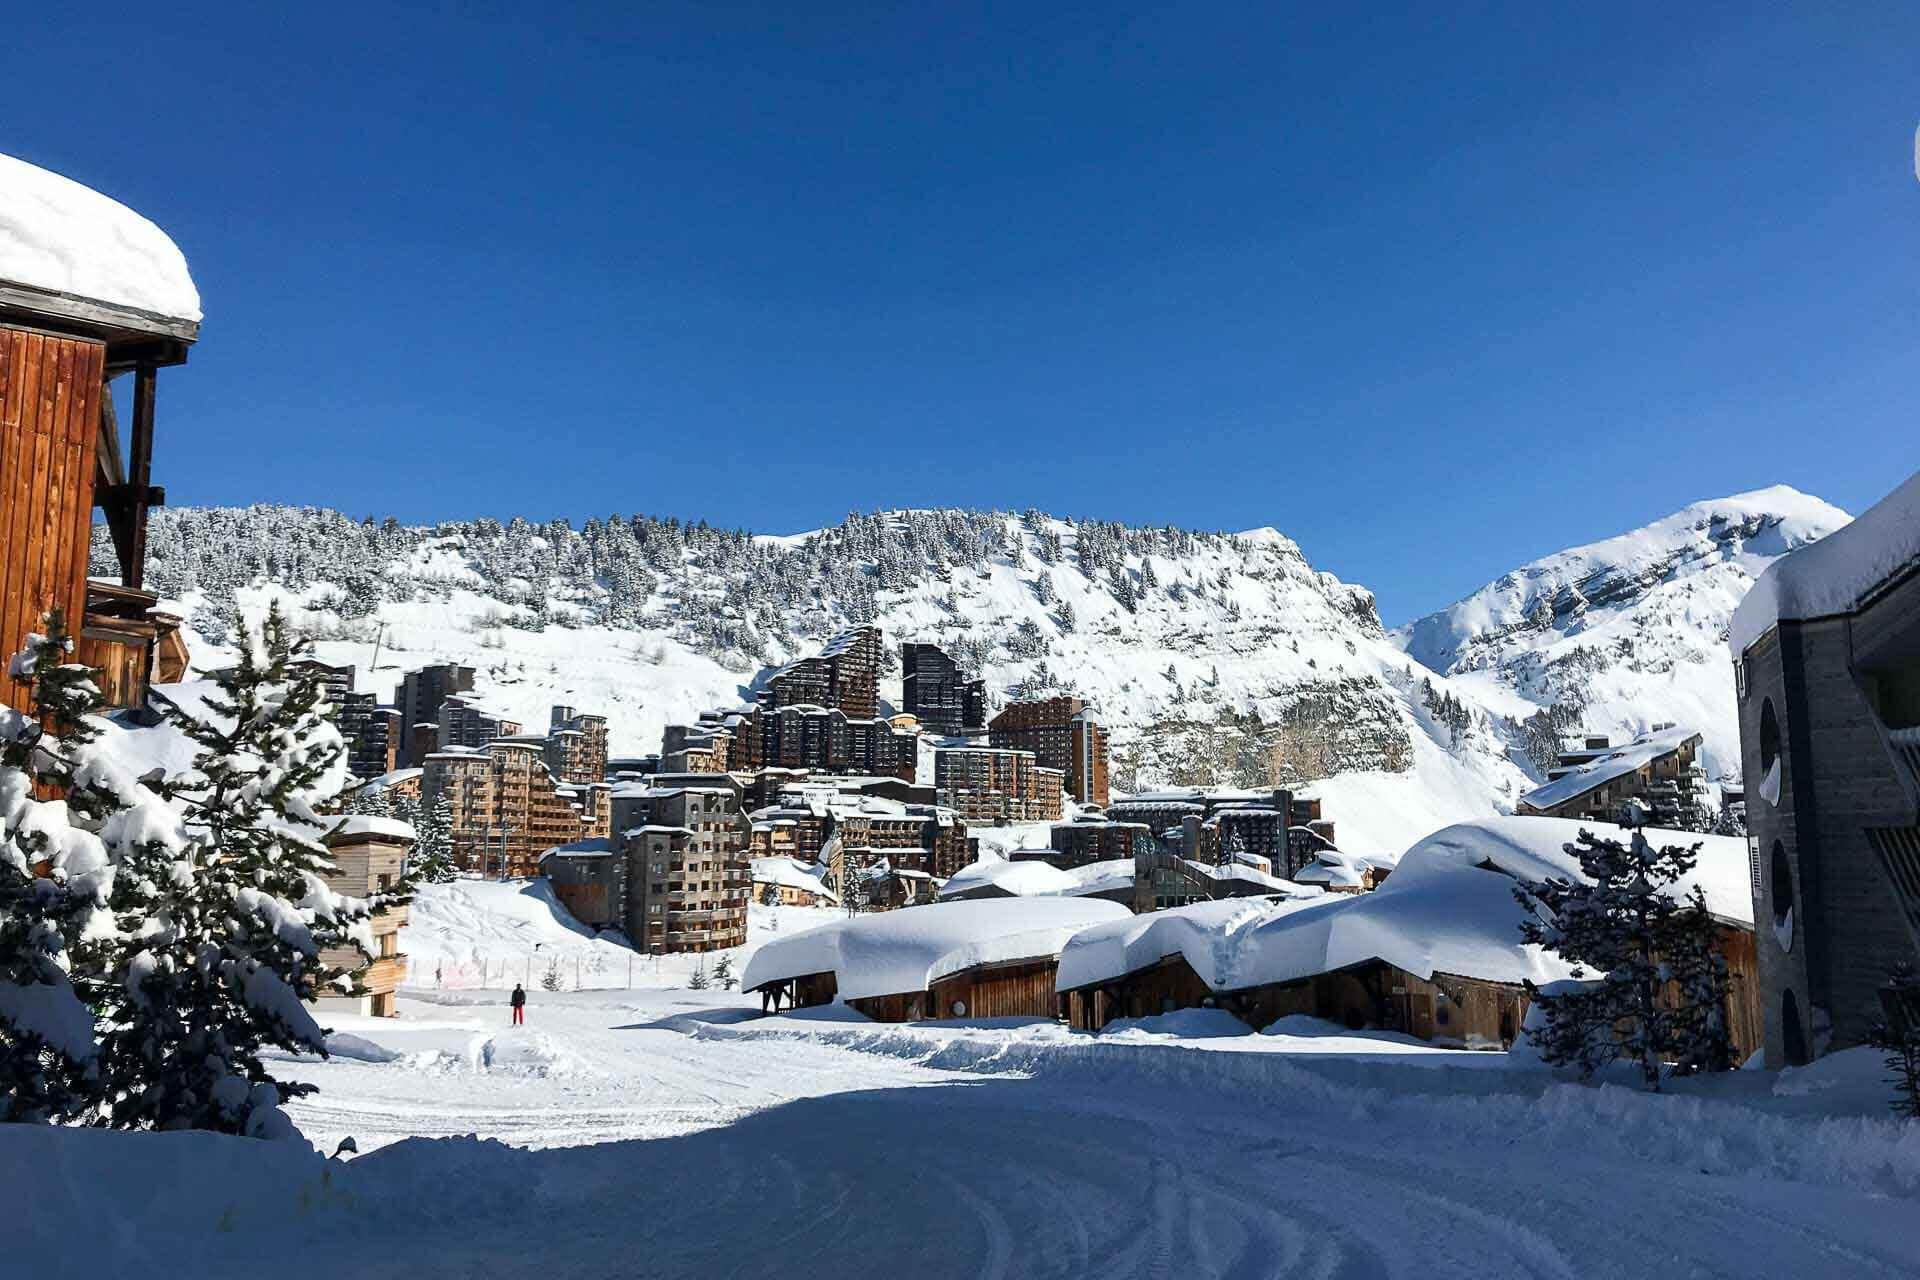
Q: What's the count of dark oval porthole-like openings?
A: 3